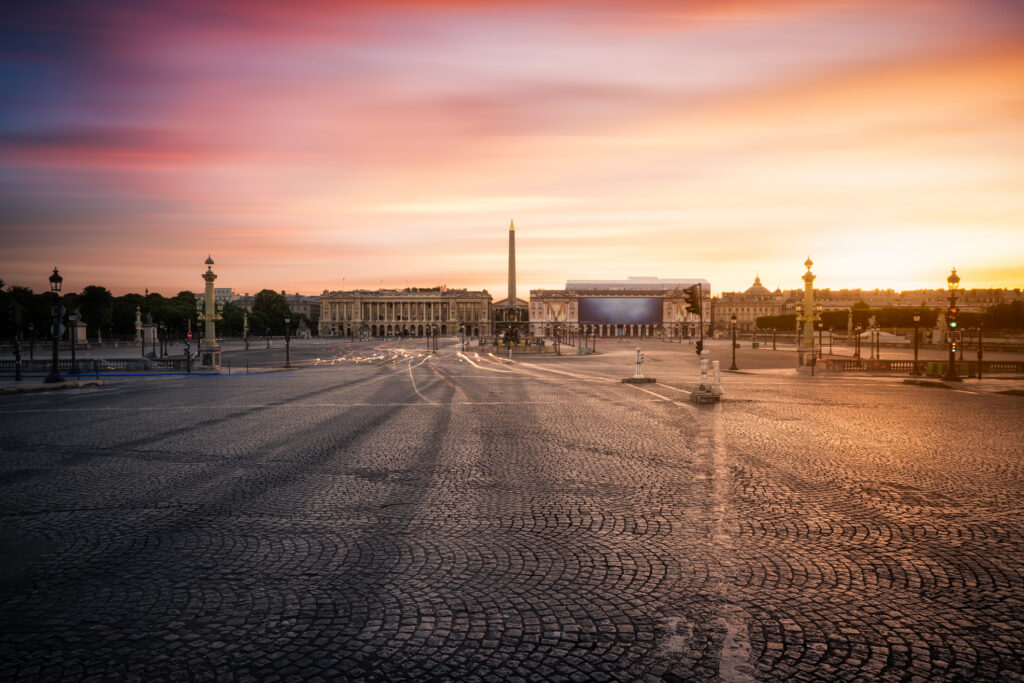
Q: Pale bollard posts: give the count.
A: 3